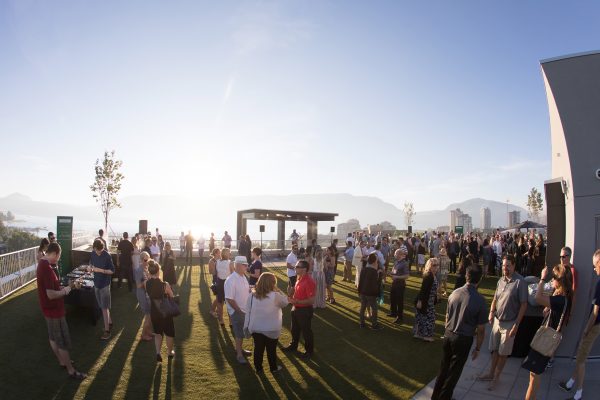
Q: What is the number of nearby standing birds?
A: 0